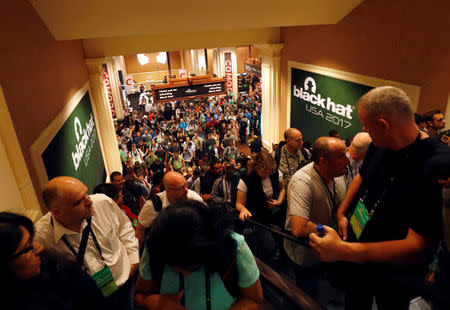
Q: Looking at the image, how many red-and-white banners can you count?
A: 2